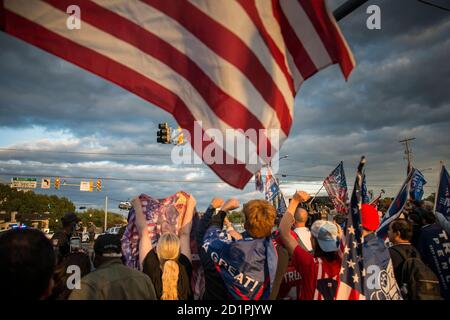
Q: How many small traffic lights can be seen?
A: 2